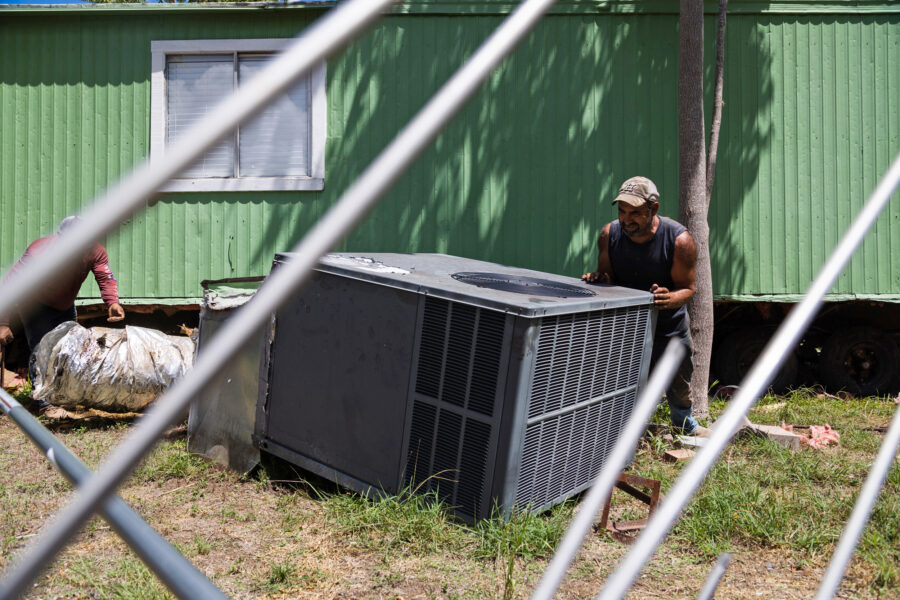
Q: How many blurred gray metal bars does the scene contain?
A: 7